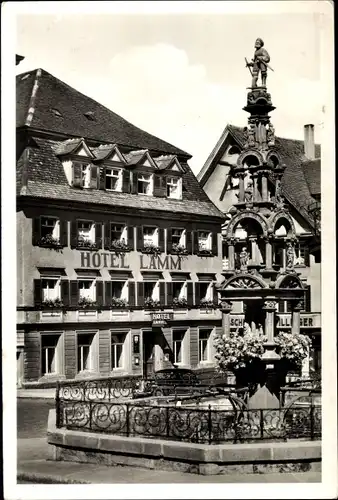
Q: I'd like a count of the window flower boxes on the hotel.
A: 12